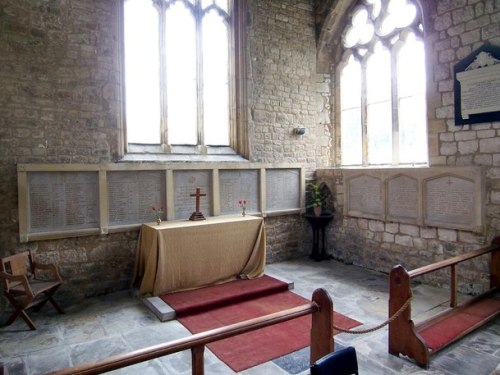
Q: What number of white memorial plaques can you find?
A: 9